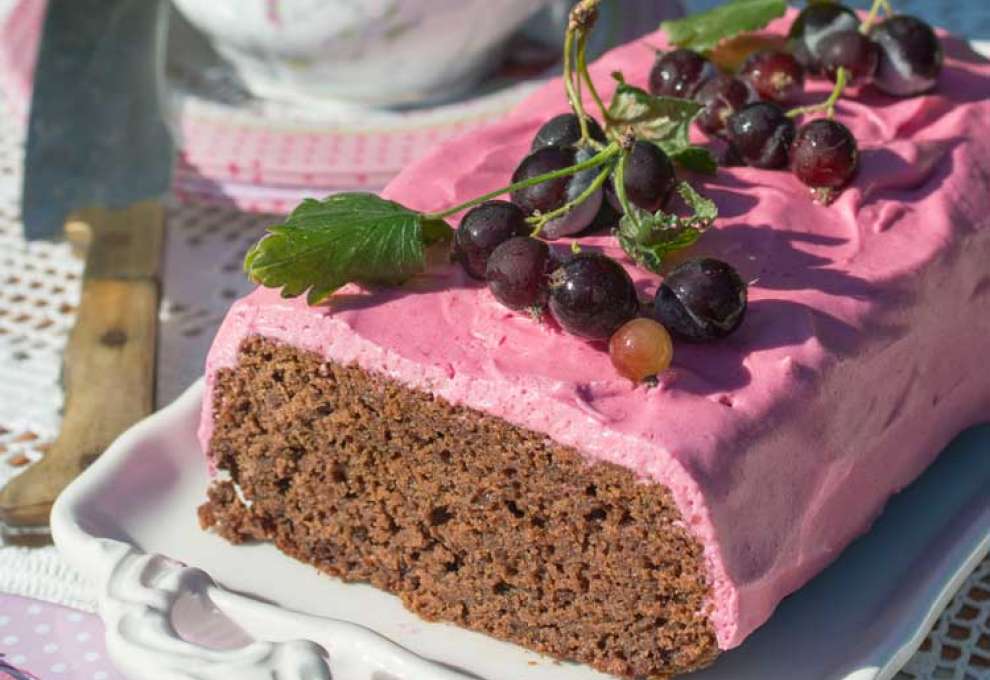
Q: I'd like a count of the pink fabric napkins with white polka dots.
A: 1